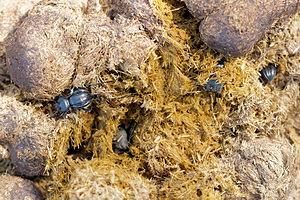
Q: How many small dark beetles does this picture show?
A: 4